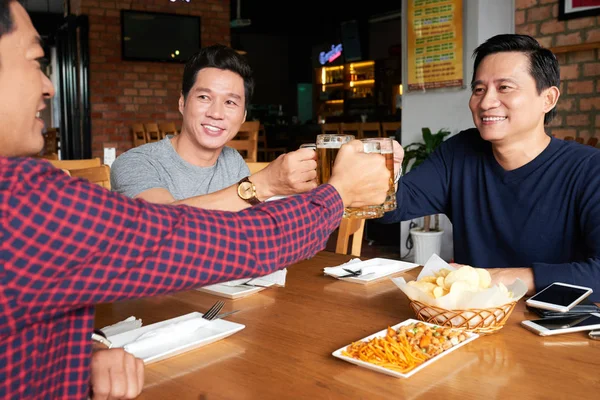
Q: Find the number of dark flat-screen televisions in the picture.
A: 1